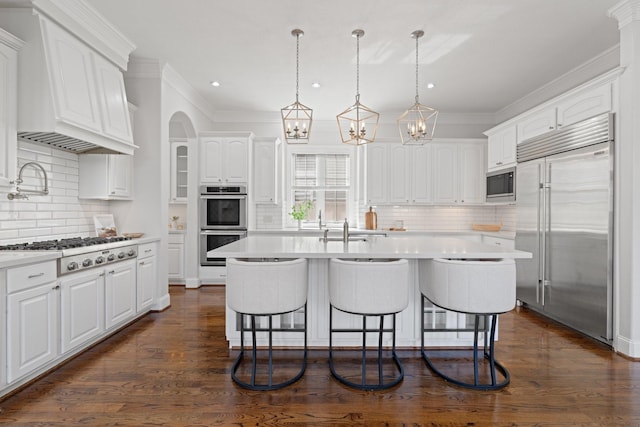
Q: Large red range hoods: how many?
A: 0